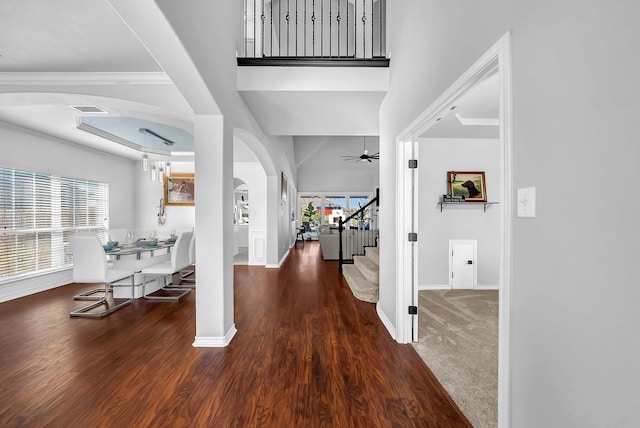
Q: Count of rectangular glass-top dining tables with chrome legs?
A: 1